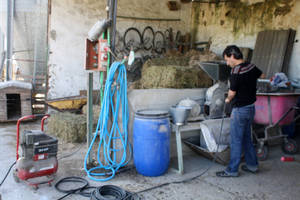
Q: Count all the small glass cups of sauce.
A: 0